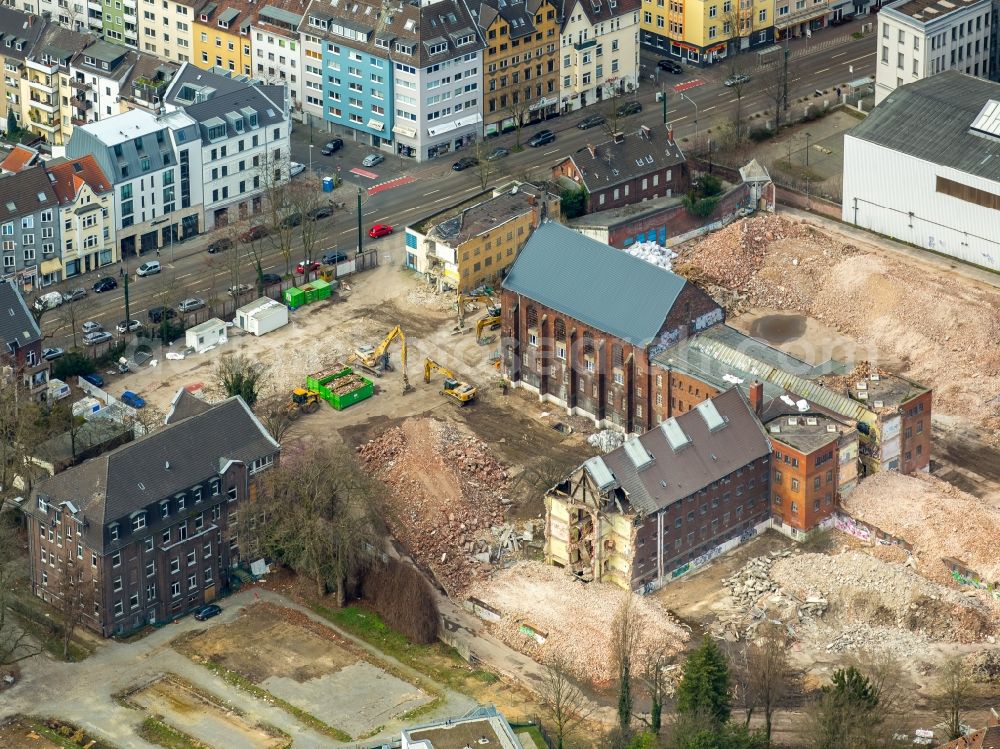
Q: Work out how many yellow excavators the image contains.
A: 4